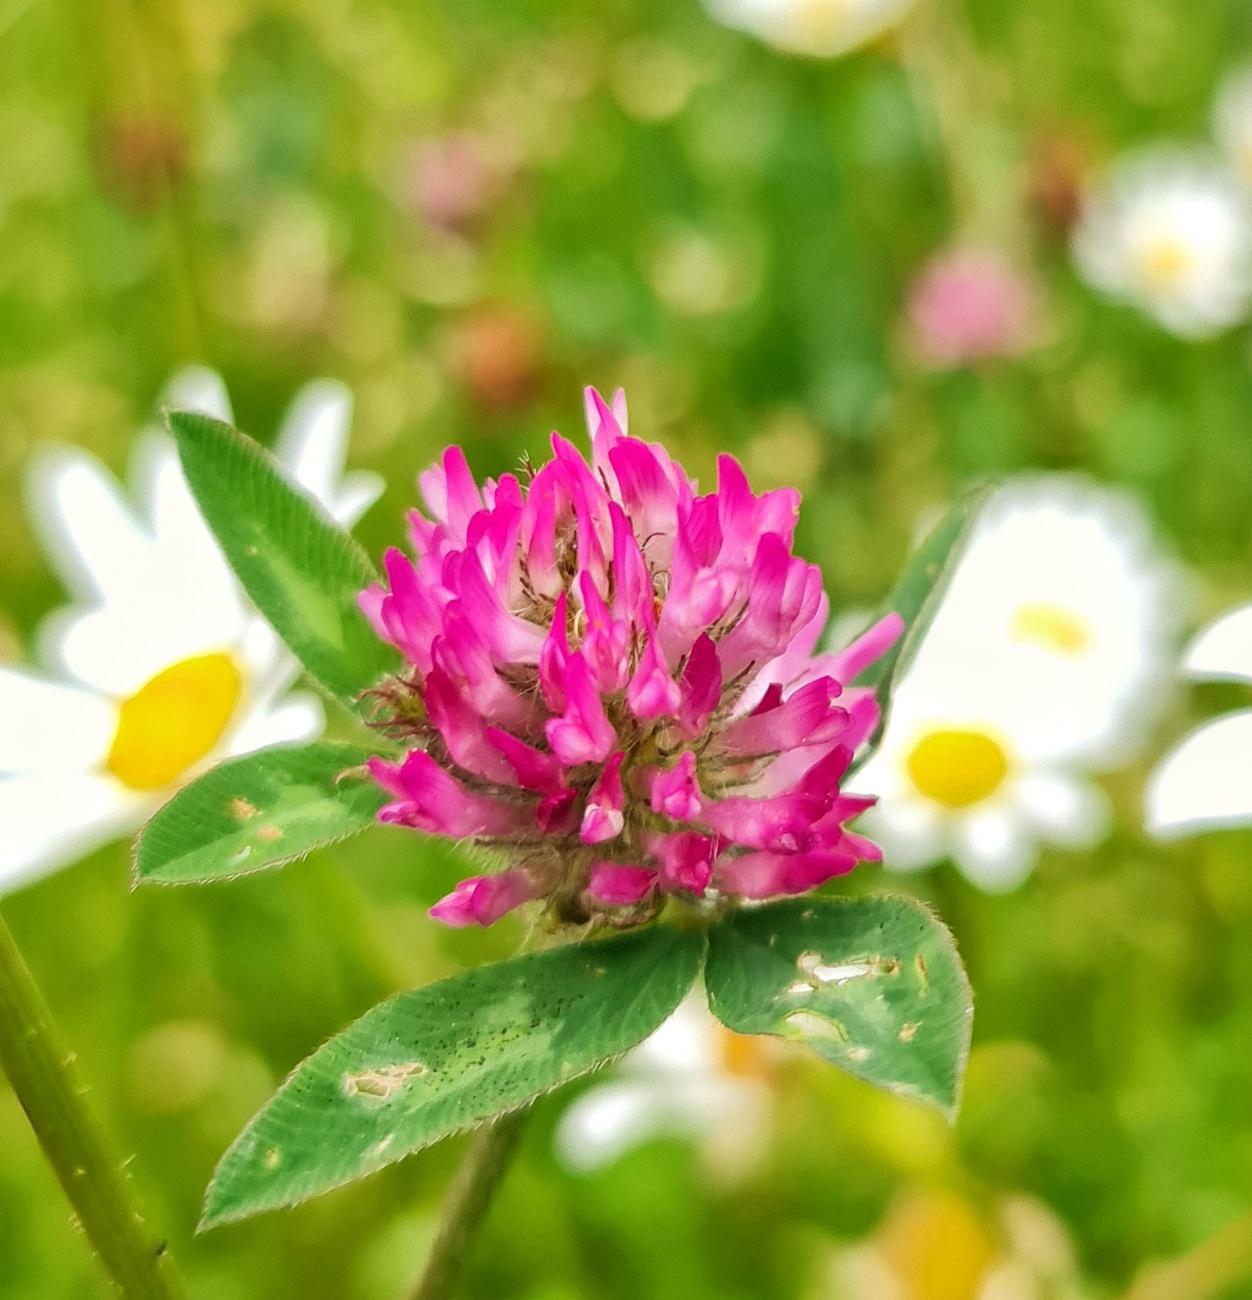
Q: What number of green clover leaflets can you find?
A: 5